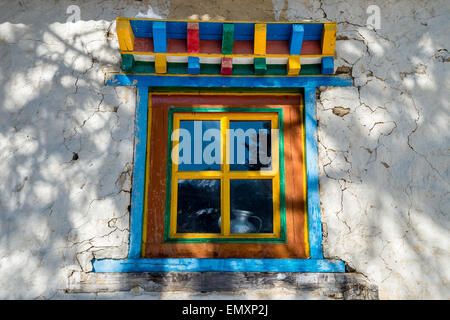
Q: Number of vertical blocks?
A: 14